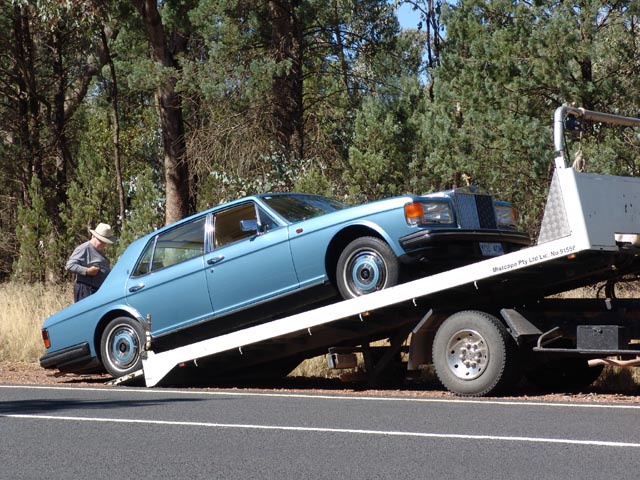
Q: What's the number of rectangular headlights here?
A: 2